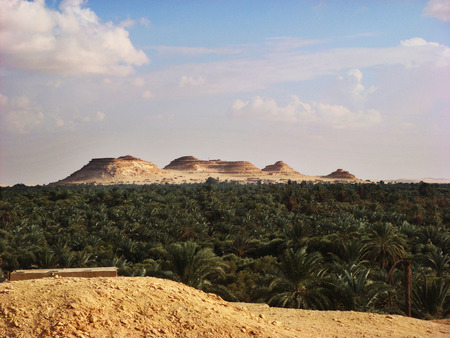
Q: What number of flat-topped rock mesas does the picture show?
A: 4